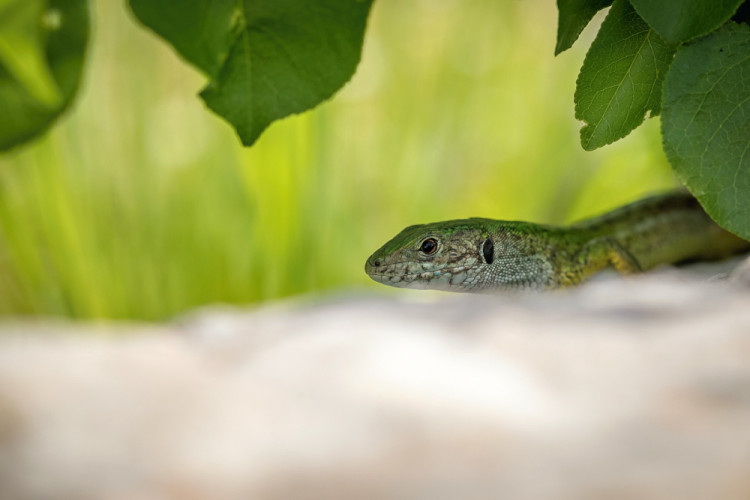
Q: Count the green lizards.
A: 1